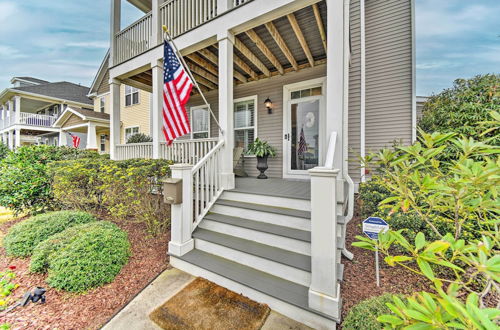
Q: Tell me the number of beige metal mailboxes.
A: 1